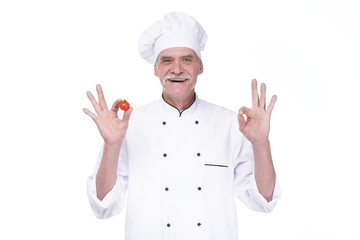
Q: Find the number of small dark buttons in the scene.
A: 8